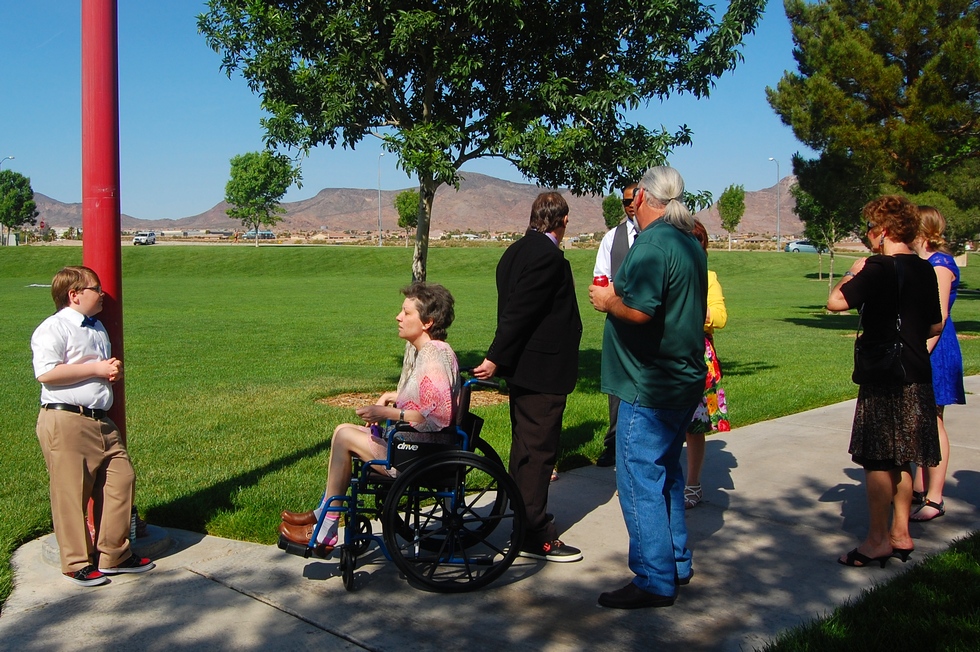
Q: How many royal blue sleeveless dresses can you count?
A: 1